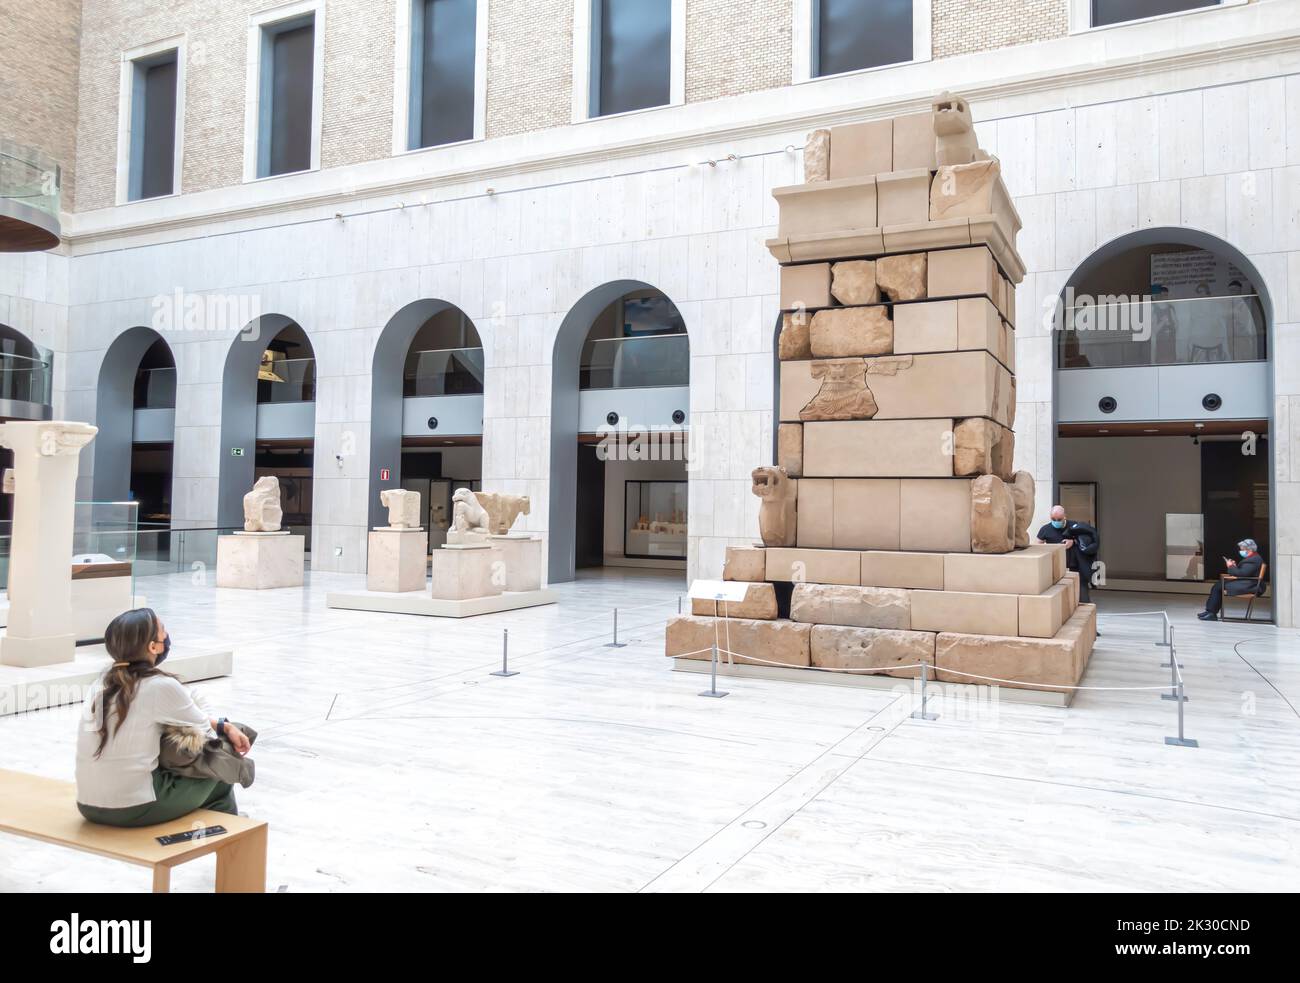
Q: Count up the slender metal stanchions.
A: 9